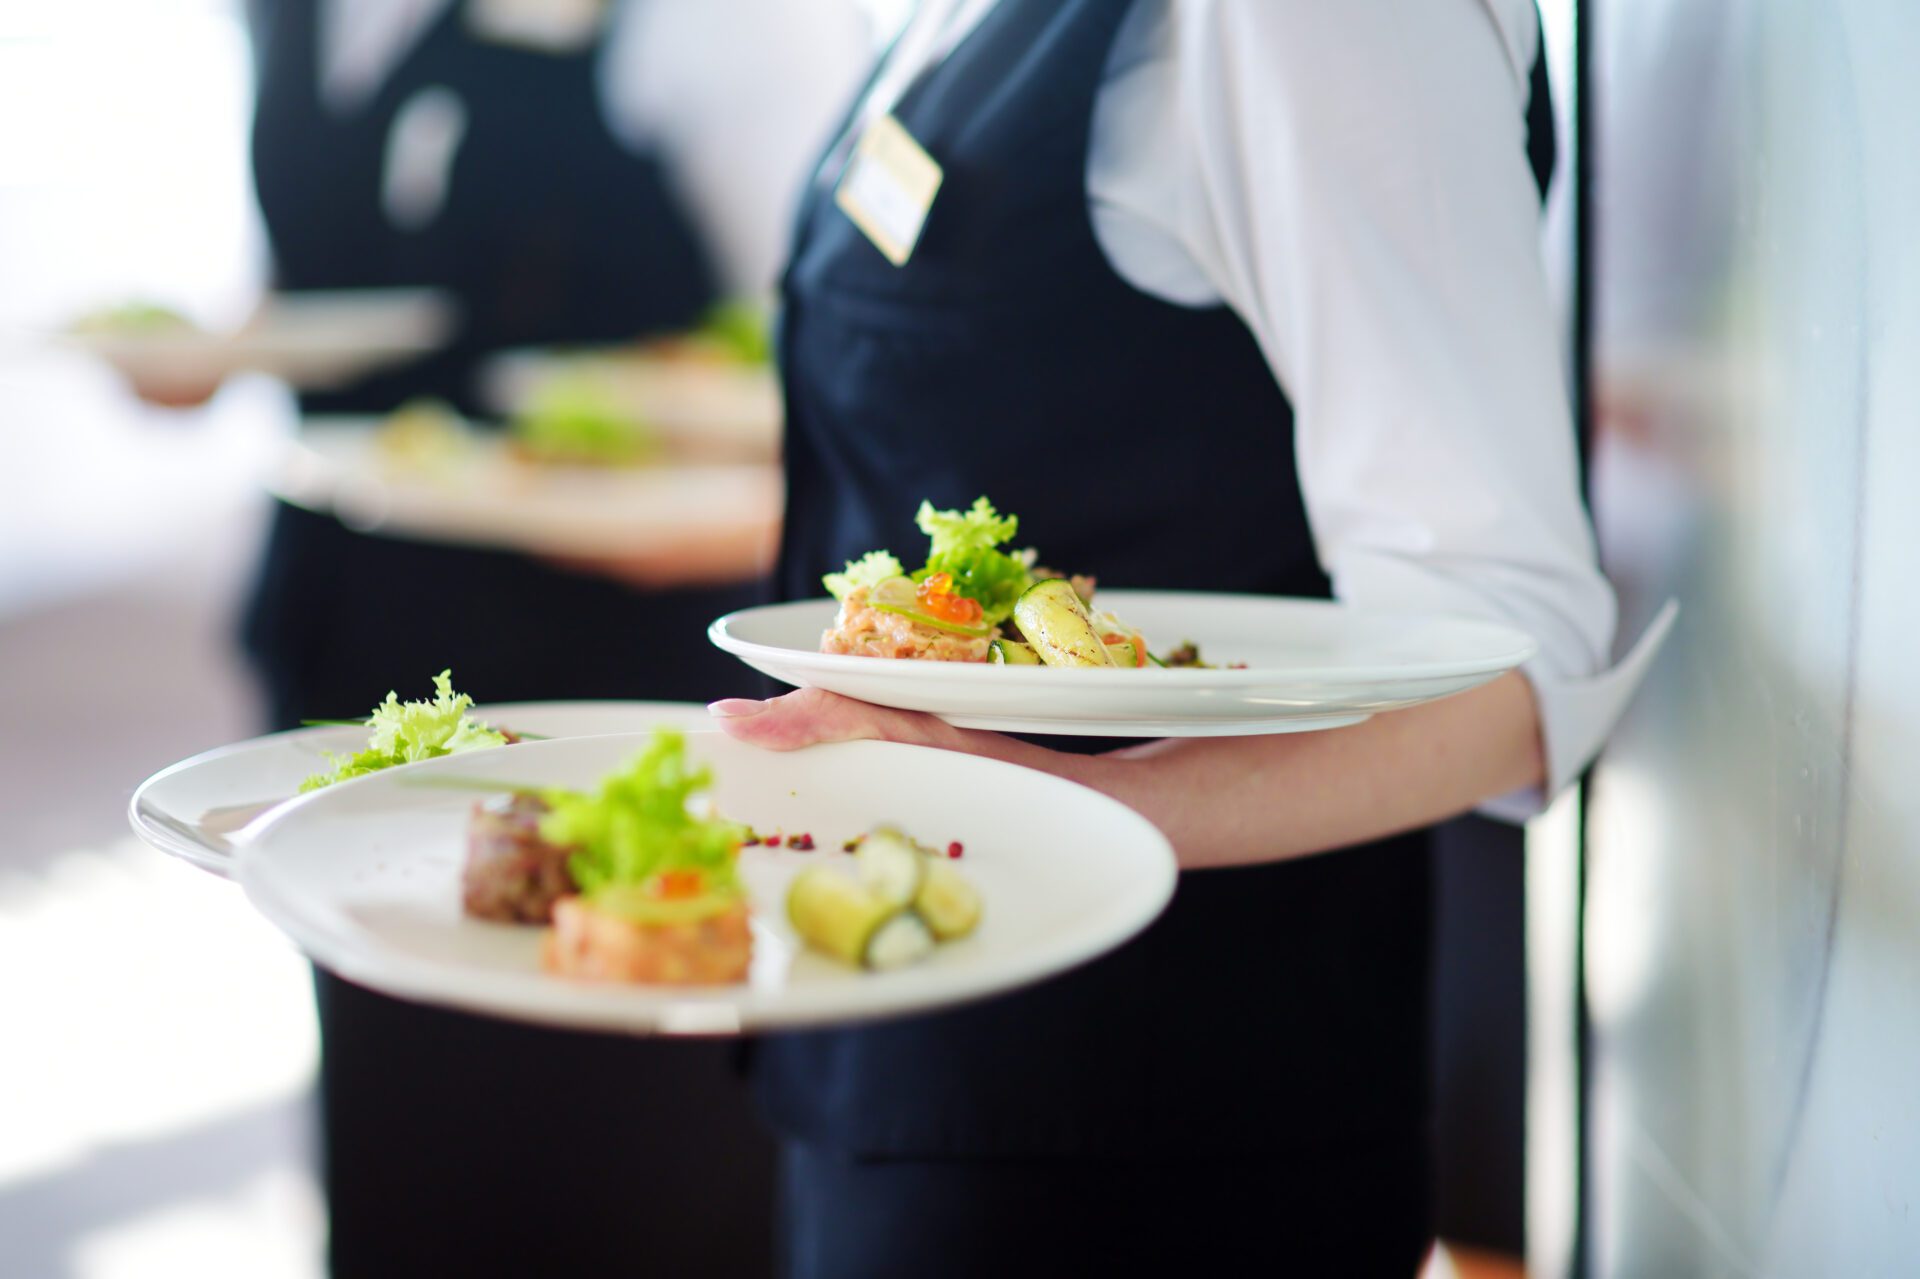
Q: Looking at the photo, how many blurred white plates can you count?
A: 3